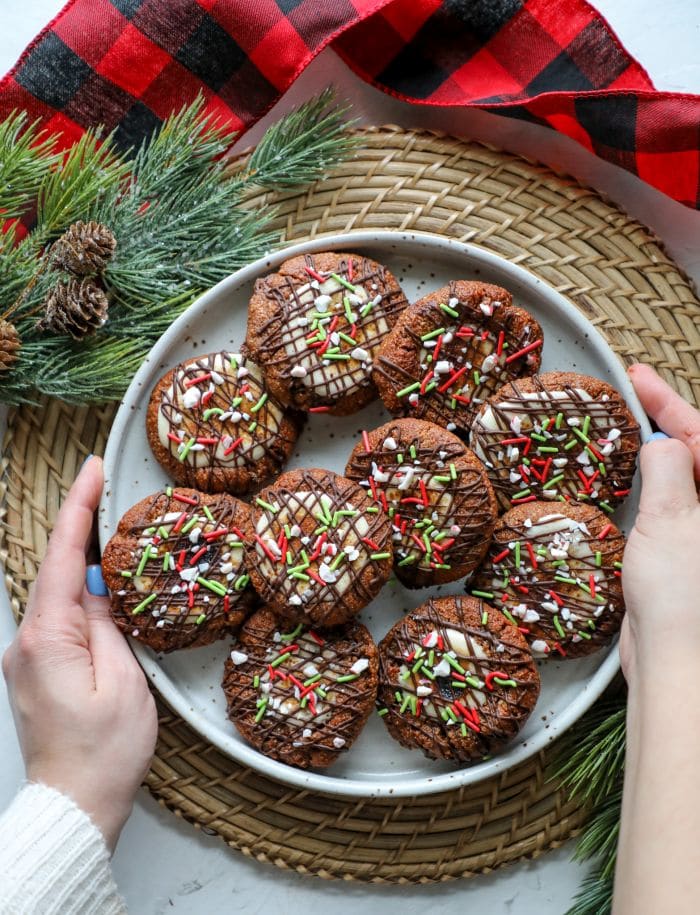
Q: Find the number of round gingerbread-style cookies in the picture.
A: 10